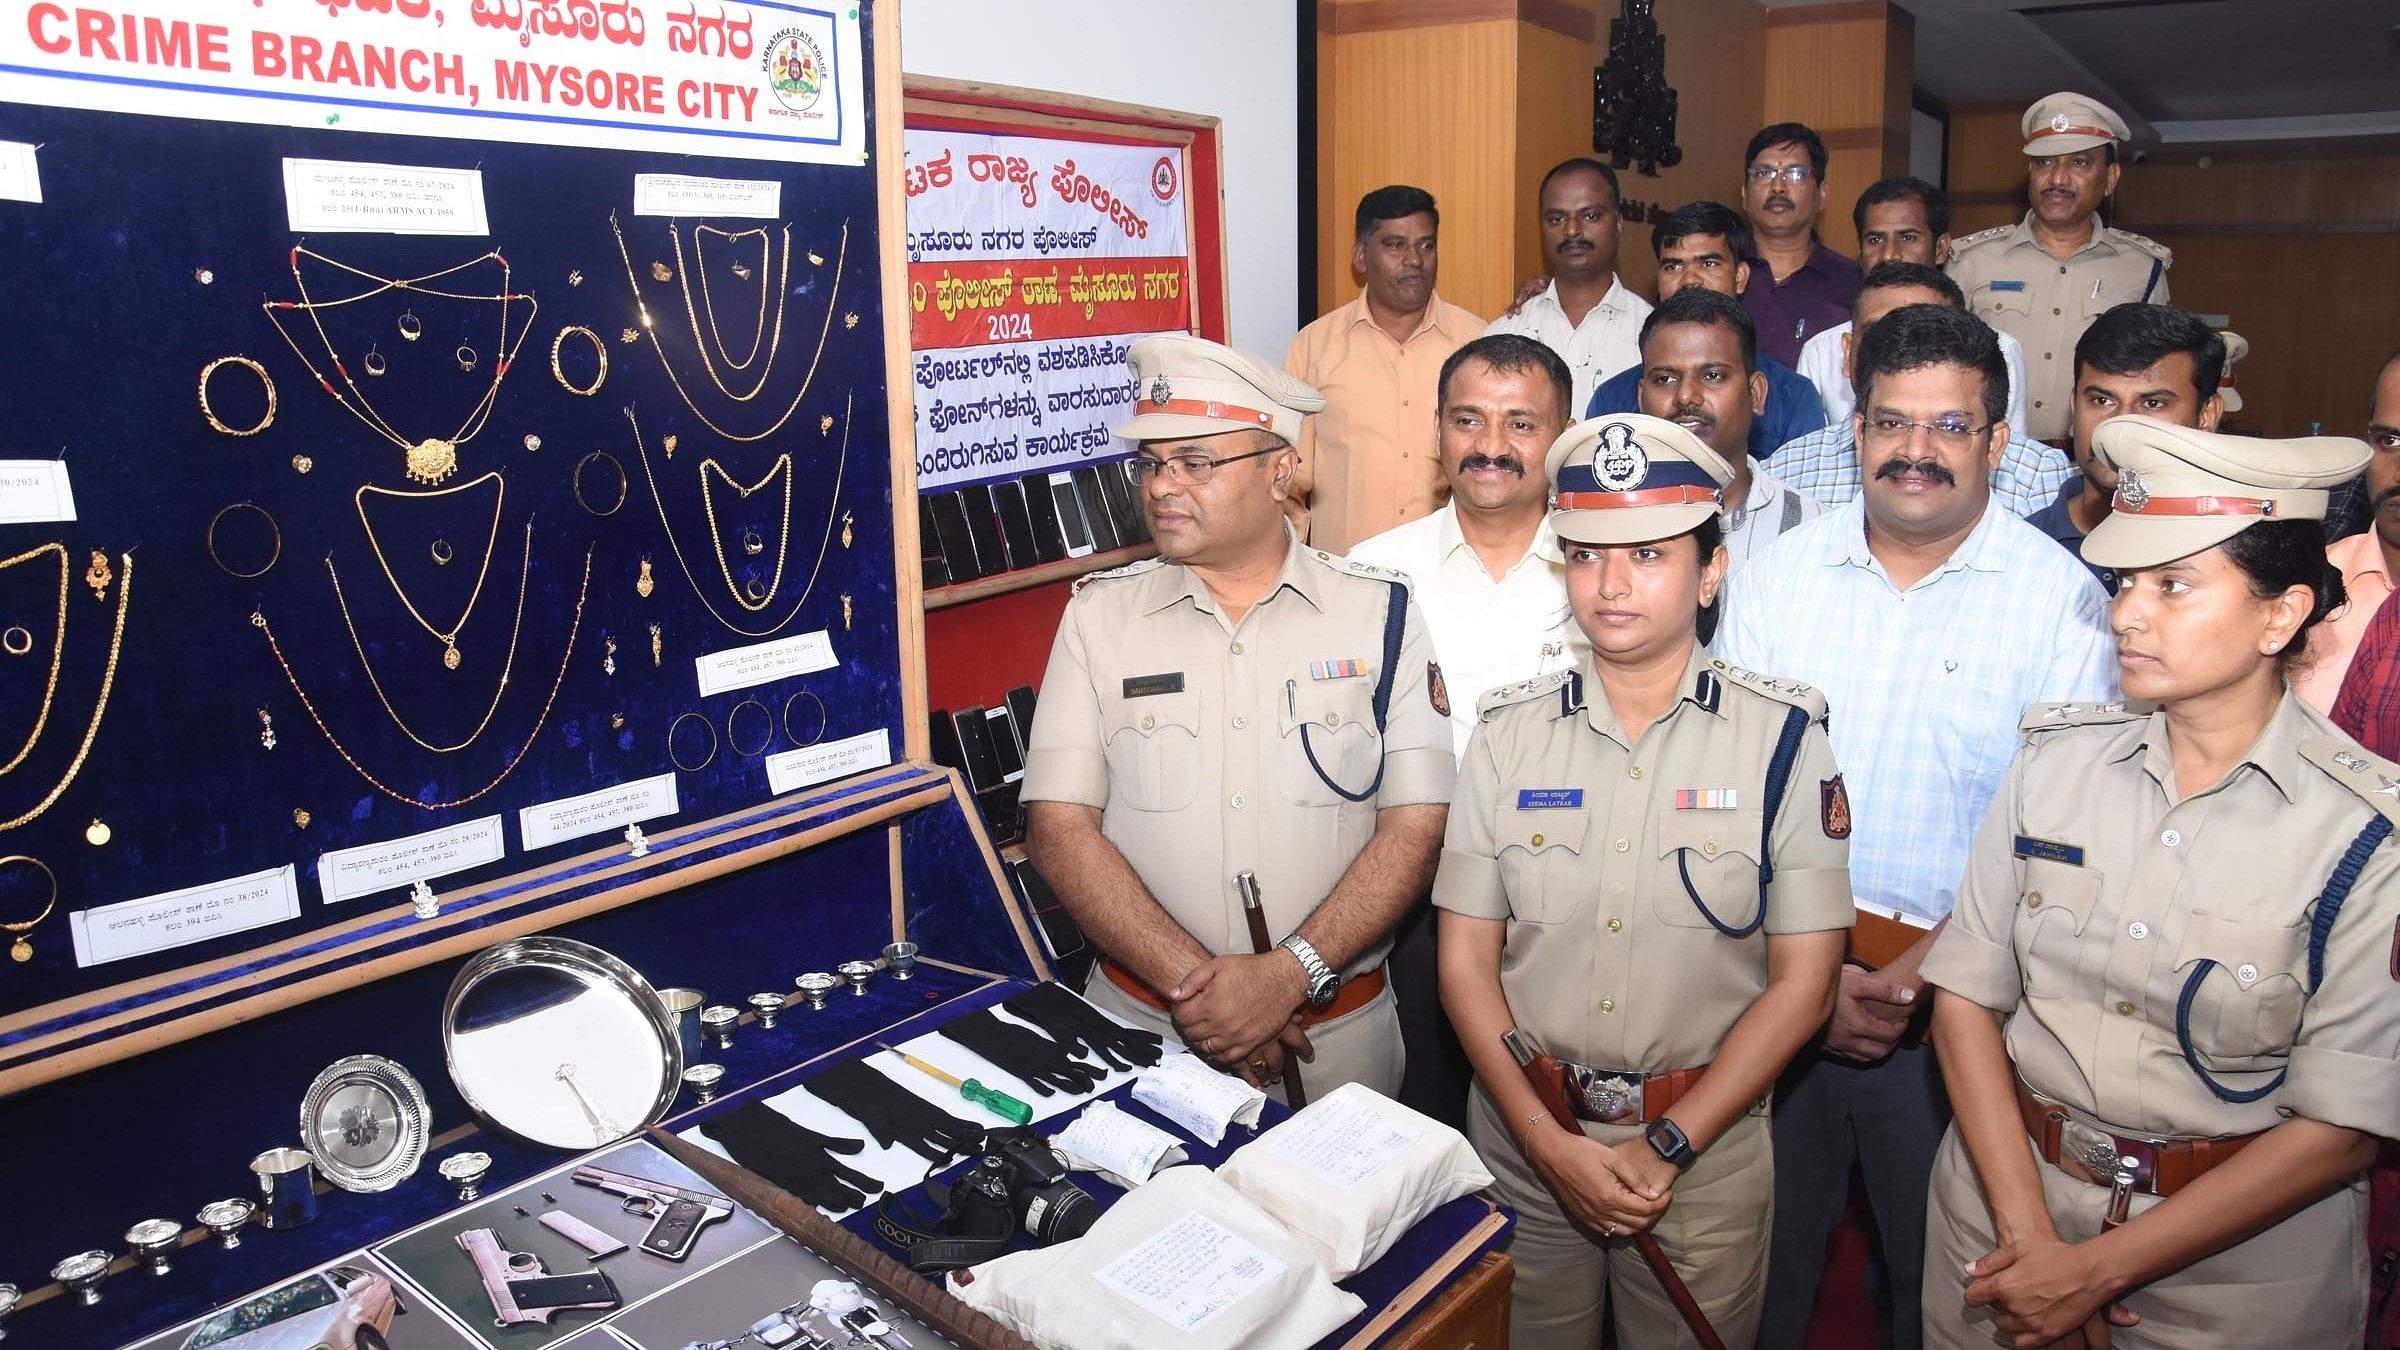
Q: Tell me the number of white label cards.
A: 9